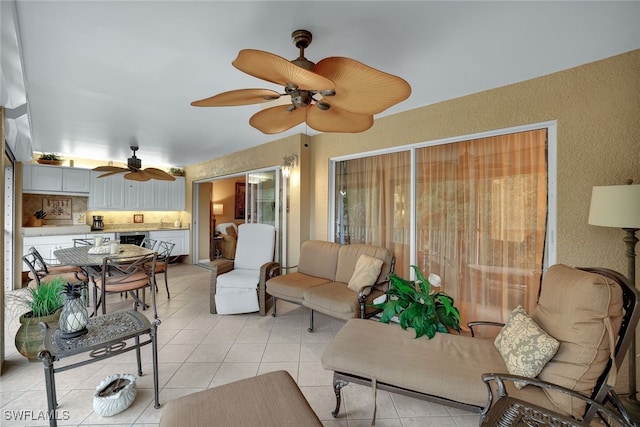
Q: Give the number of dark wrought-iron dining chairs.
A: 6